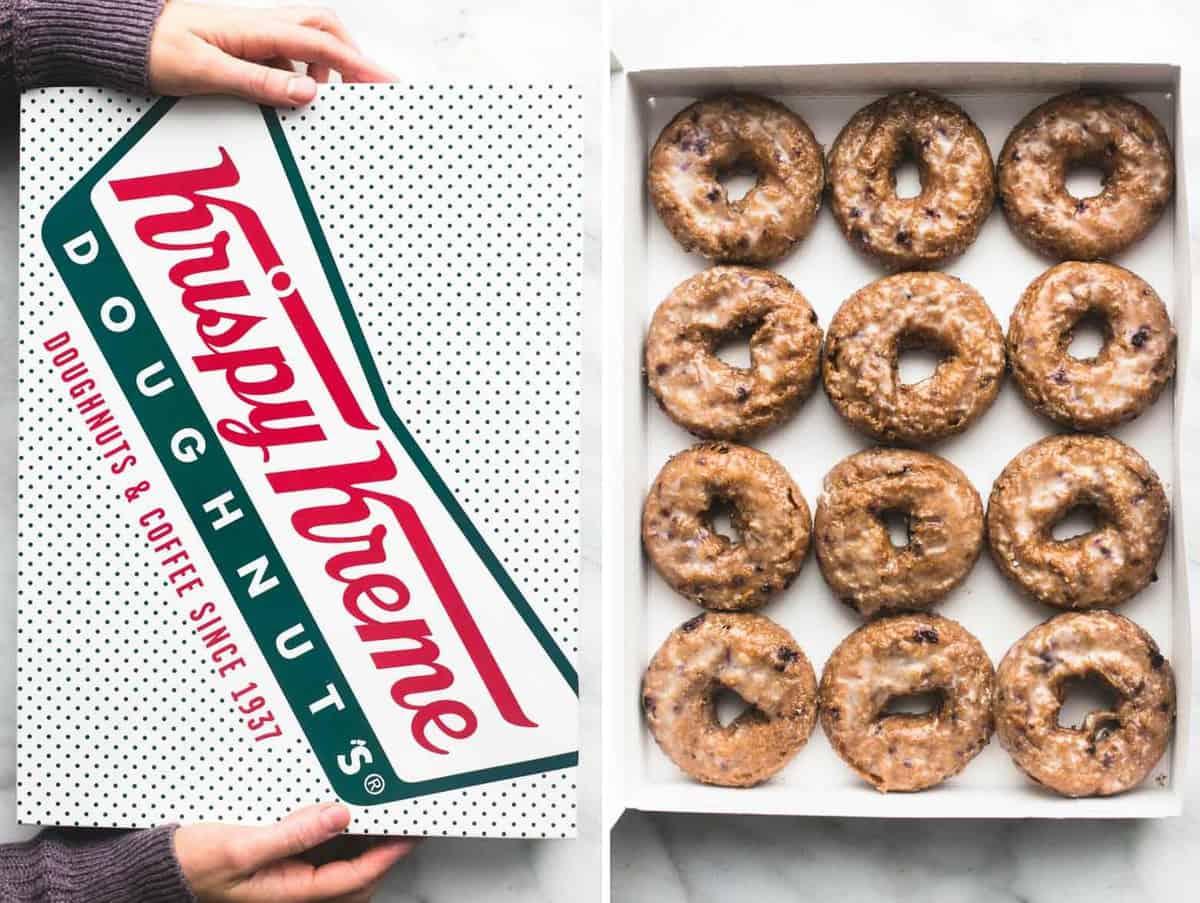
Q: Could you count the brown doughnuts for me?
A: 12